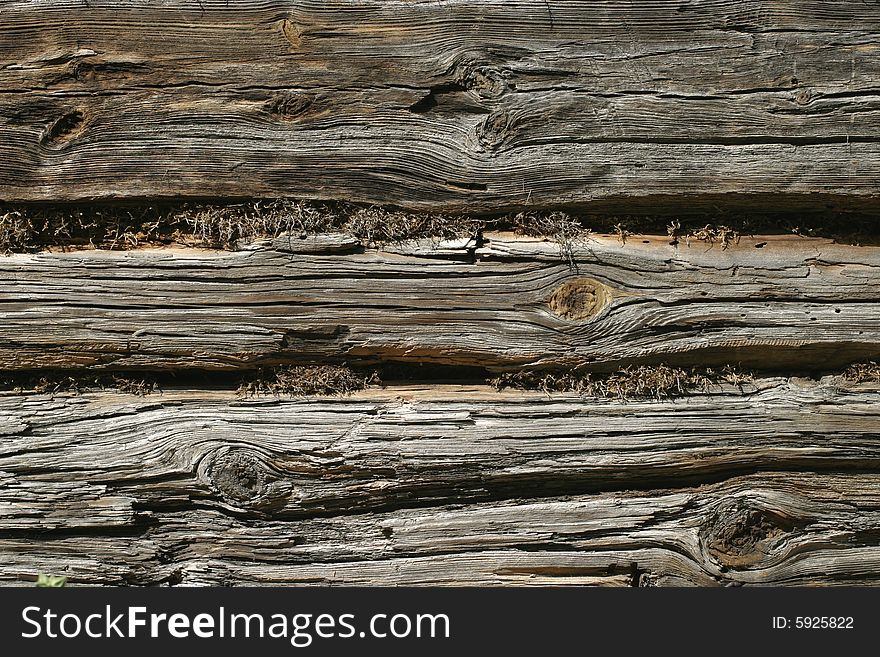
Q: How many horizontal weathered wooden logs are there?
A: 3